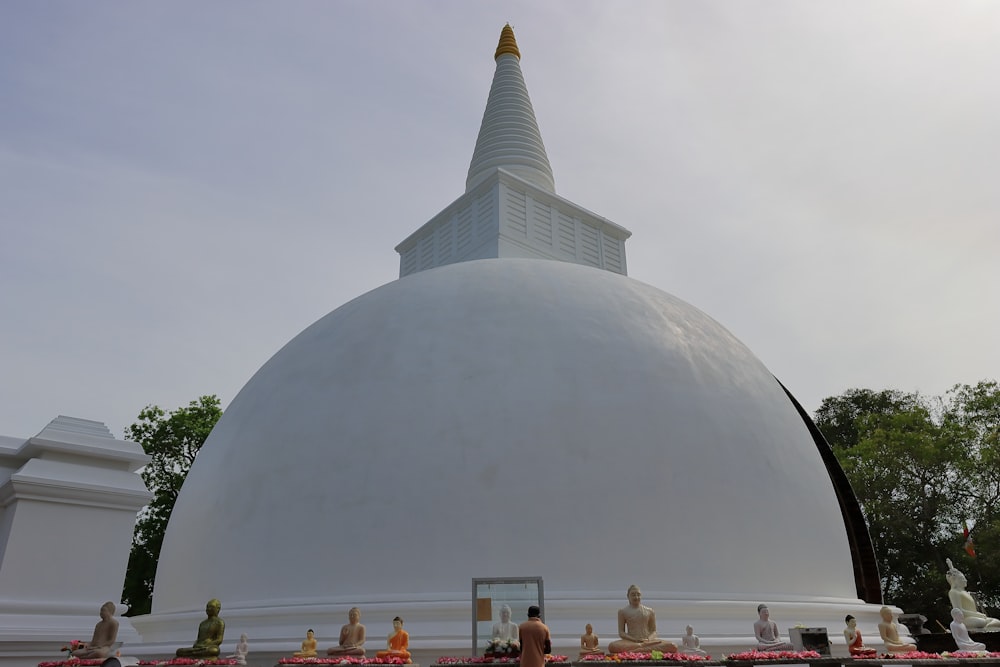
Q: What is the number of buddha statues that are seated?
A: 15